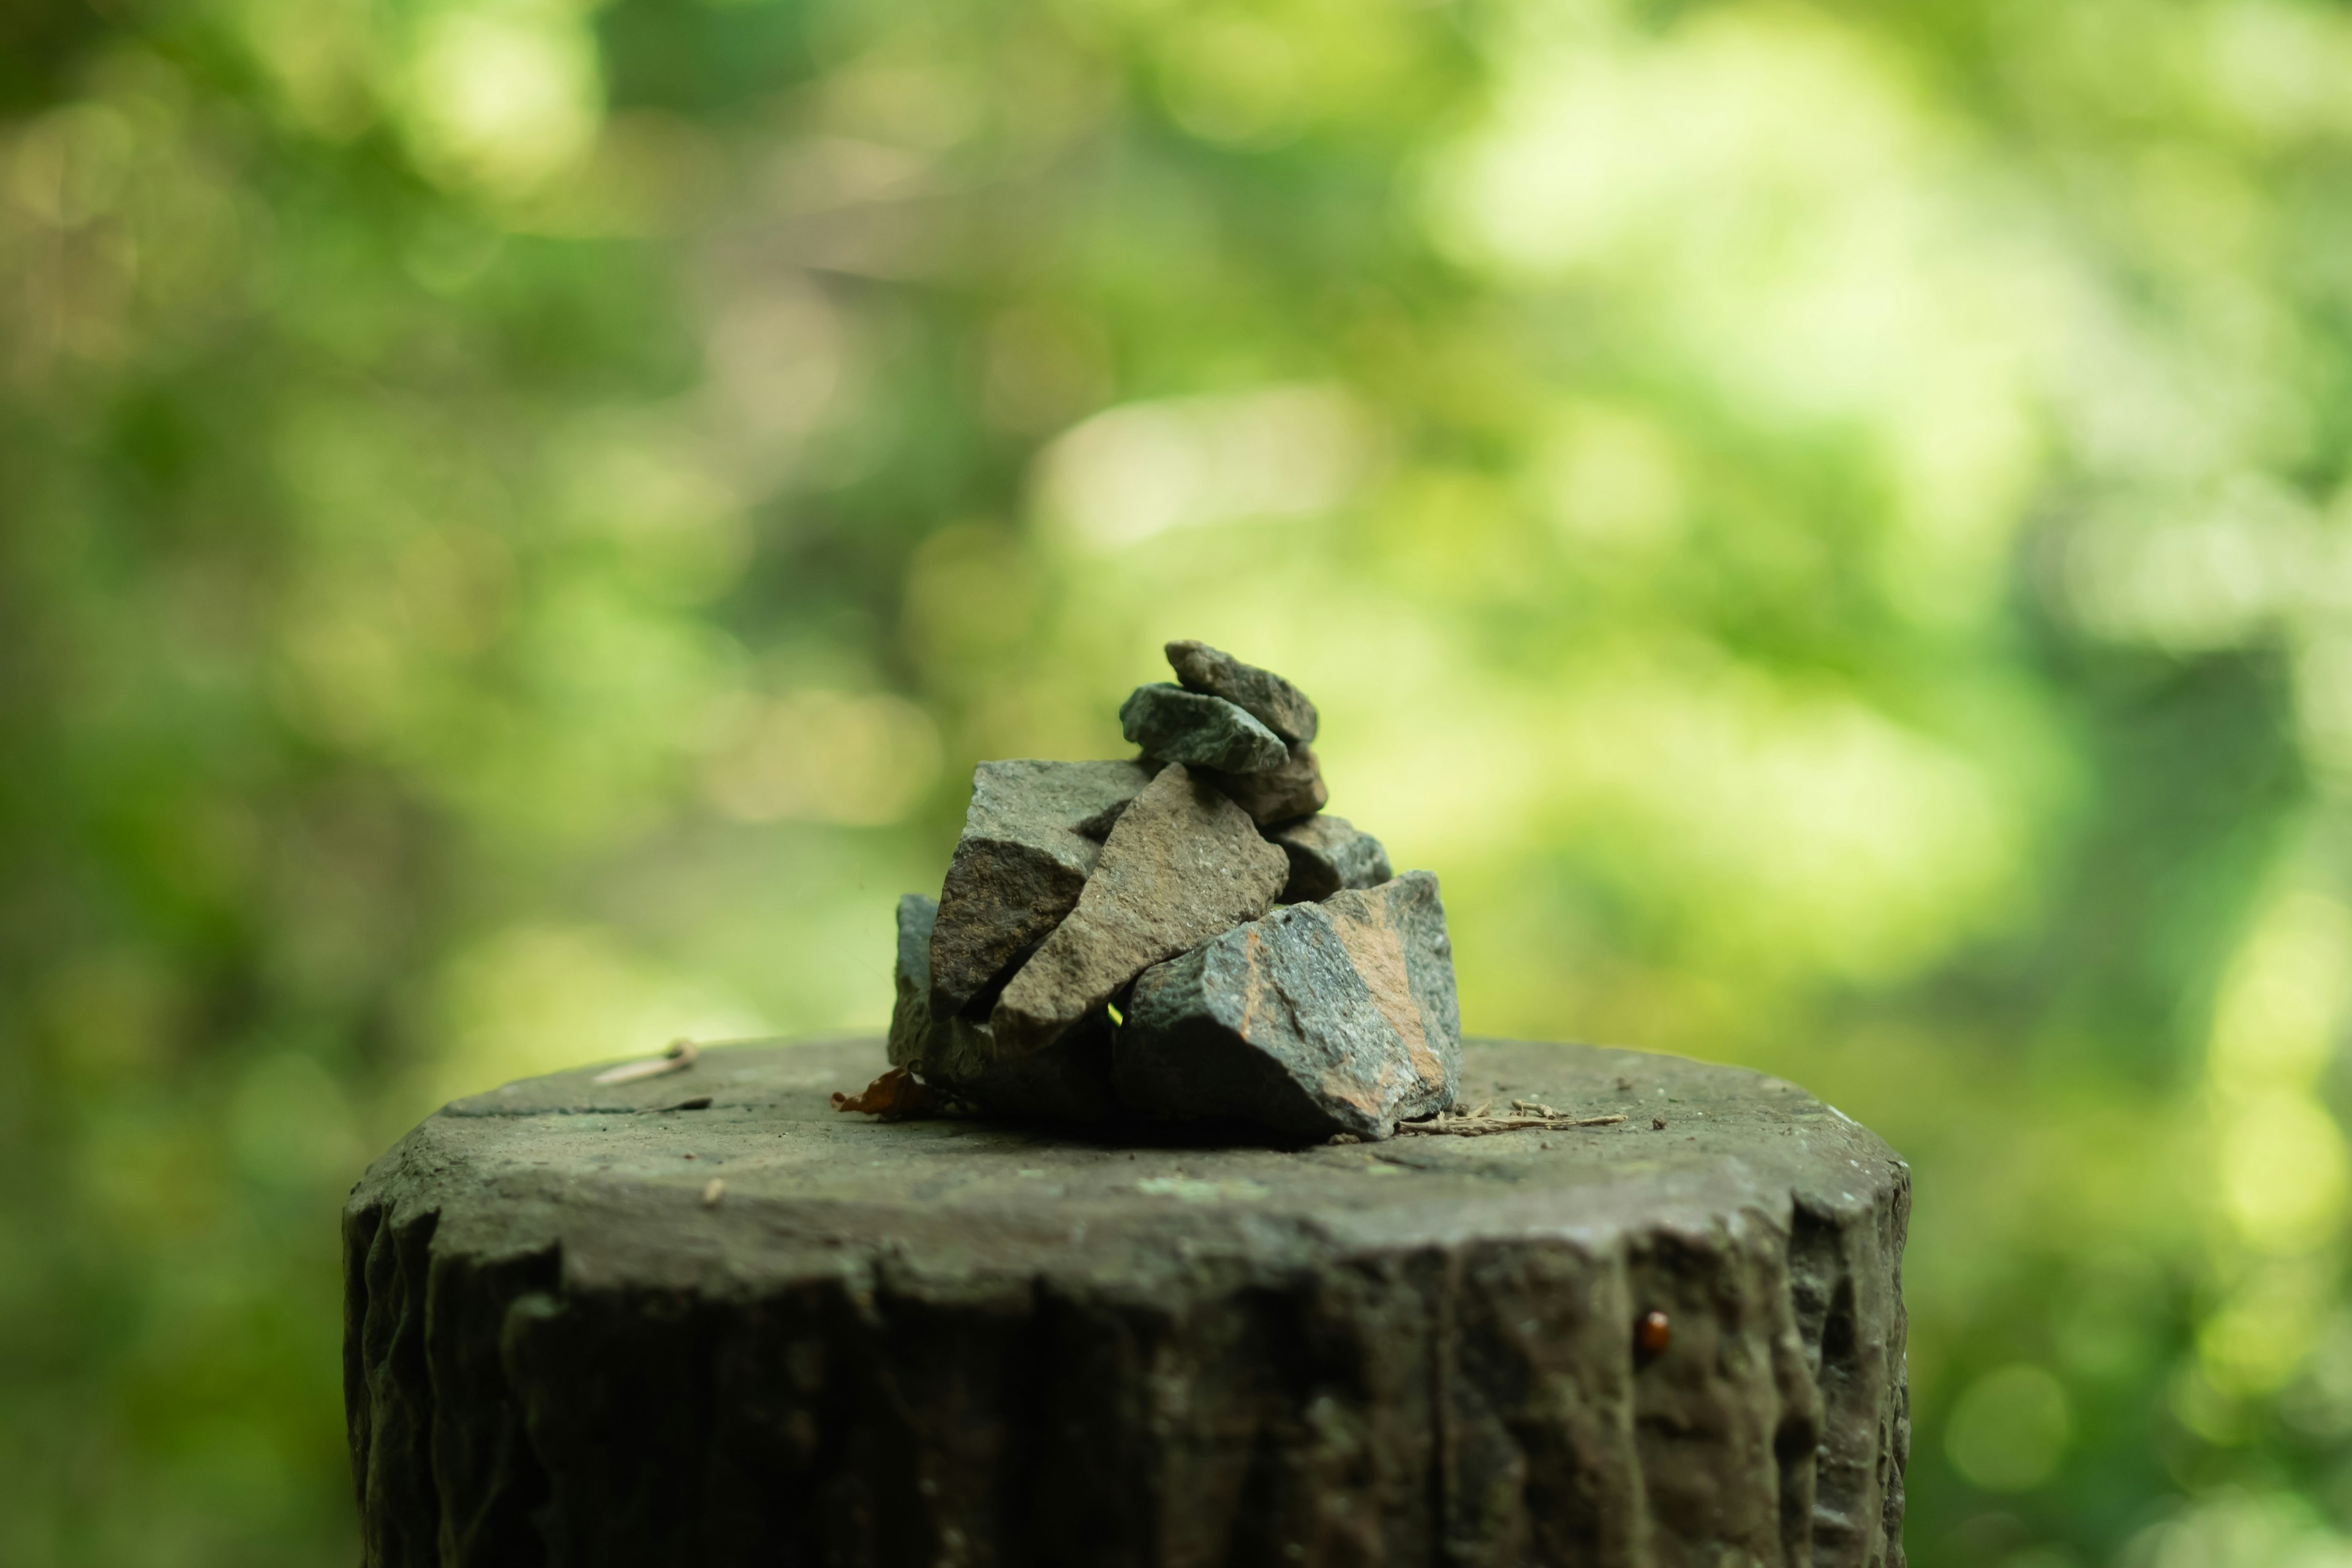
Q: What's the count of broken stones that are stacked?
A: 8